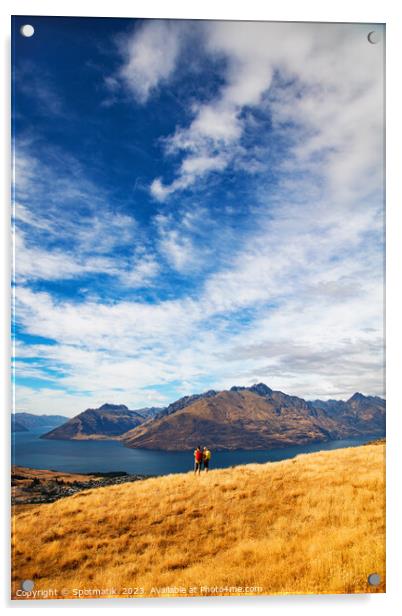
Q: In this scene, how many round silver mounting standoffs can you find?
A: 4